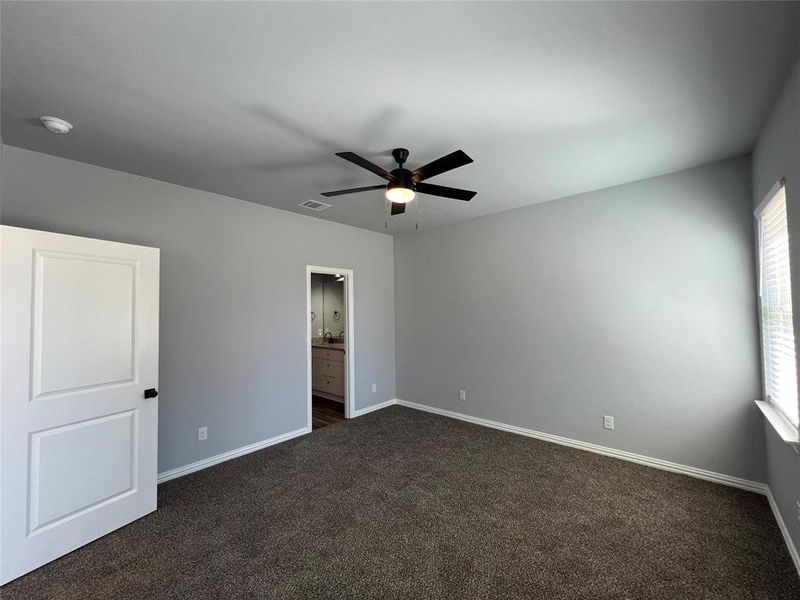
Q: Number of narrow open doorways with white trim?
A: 1